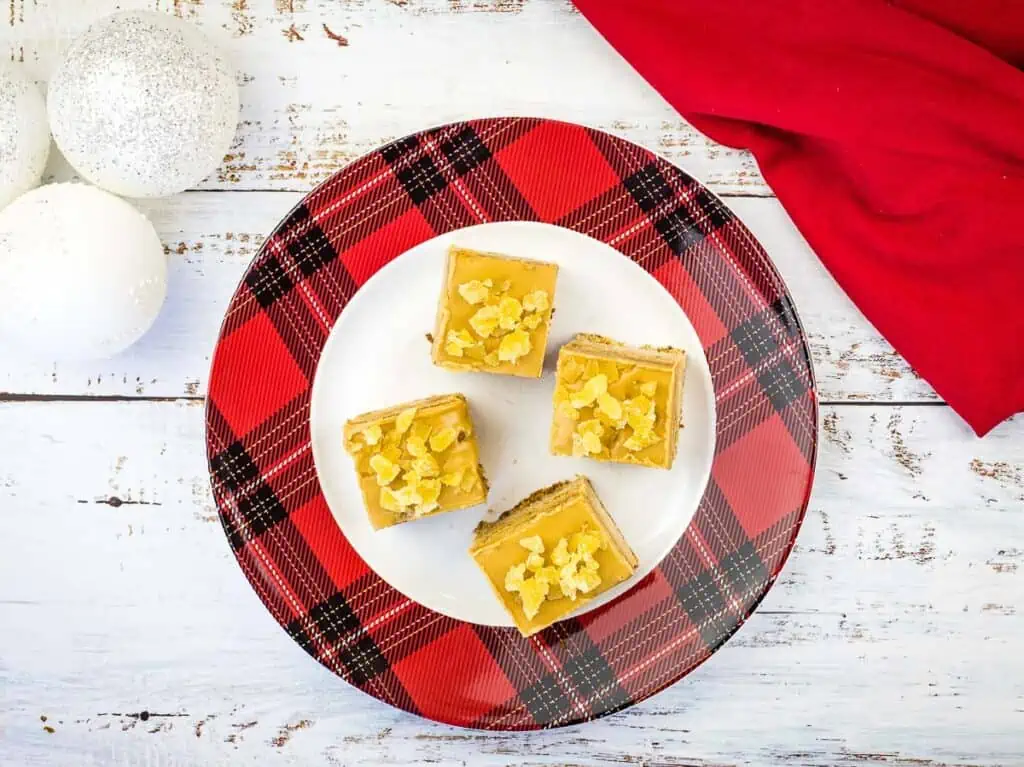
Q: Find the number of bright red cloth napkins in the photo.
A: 1